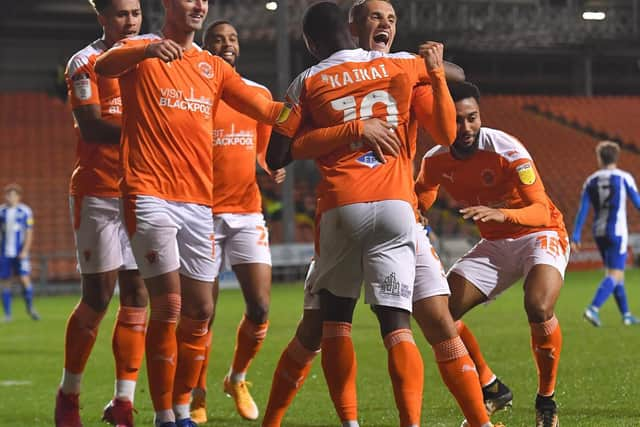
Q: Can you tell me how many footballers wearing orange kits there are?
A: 6